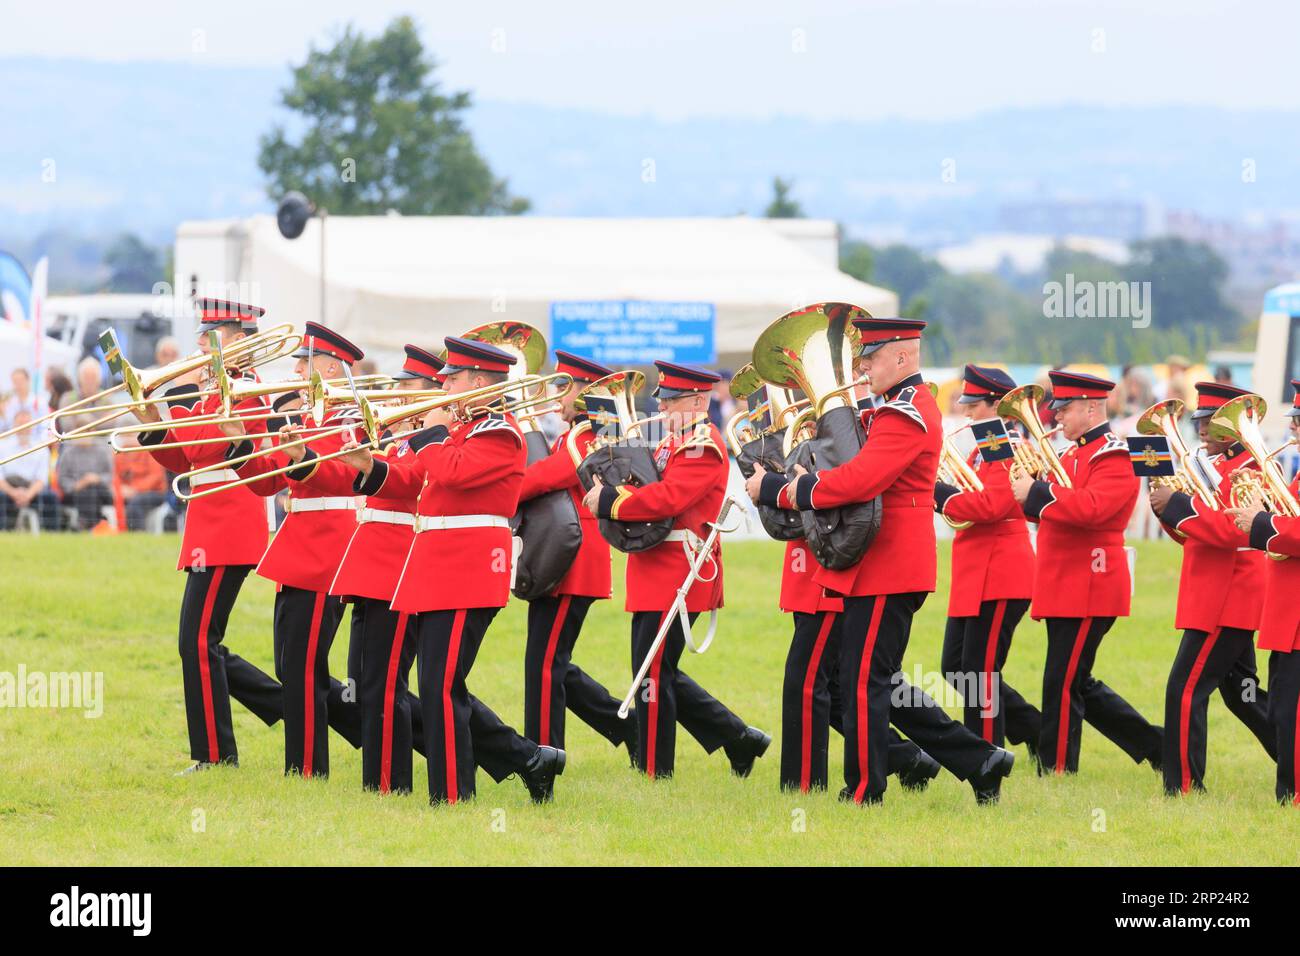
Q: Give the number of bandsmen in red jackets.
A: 12